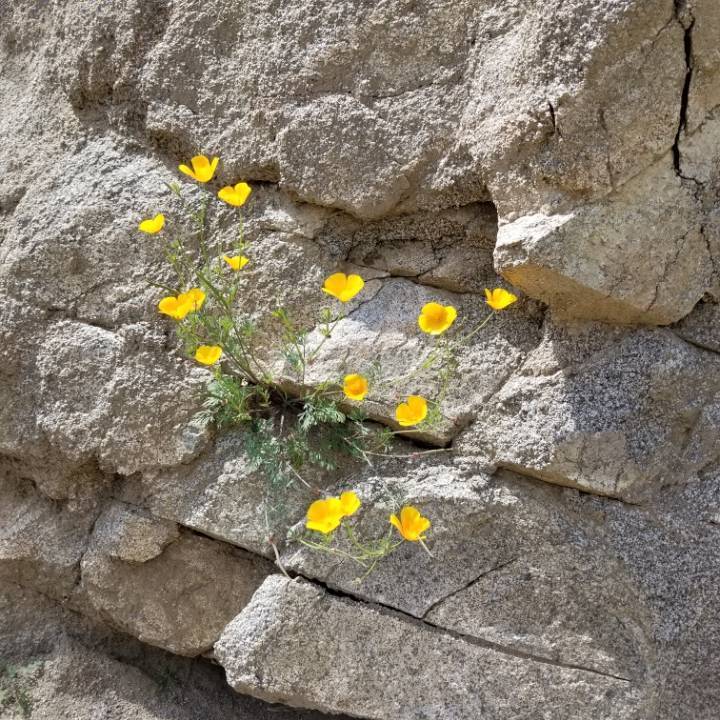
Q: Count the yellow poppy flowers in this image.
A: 15